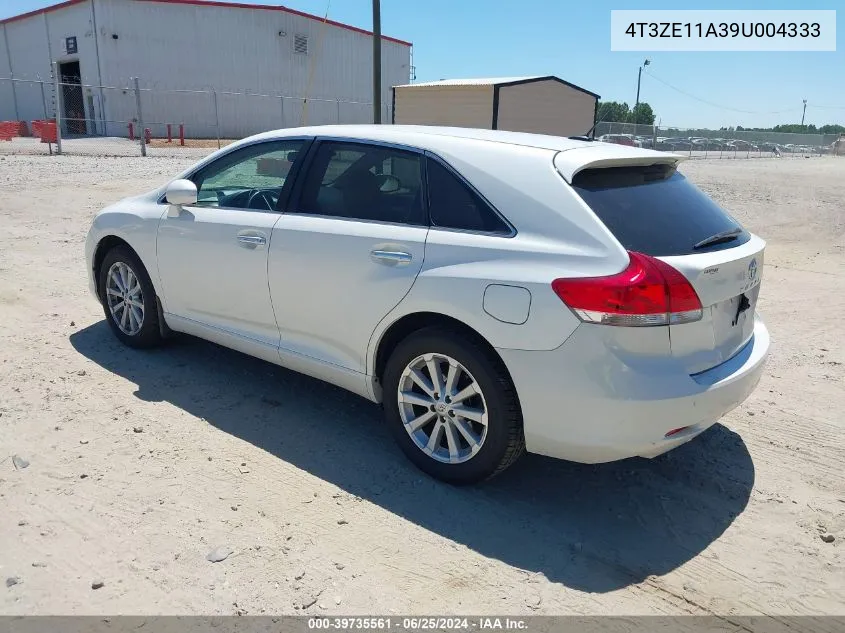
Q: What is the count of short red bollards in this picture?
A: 4